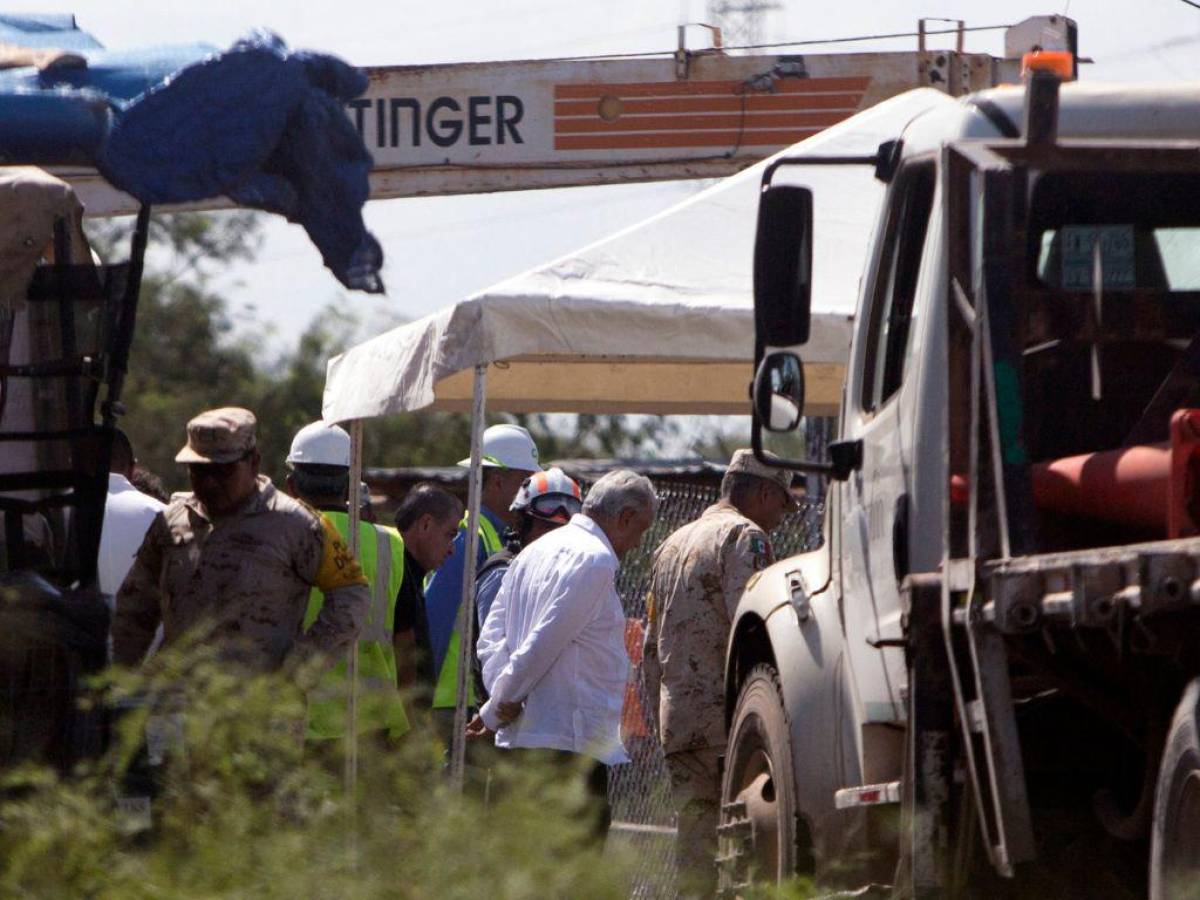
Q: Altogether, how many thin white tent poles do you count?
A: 2